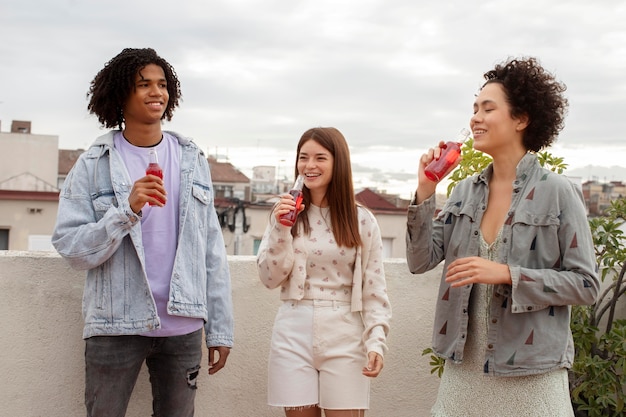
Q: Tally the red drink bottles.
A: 3